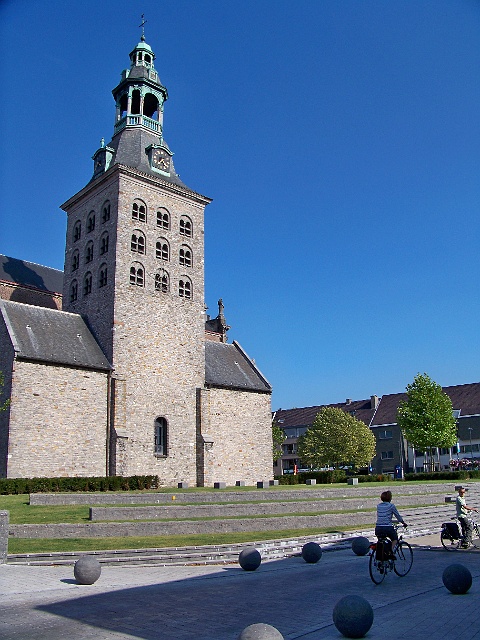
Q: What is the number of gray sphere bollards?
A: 7